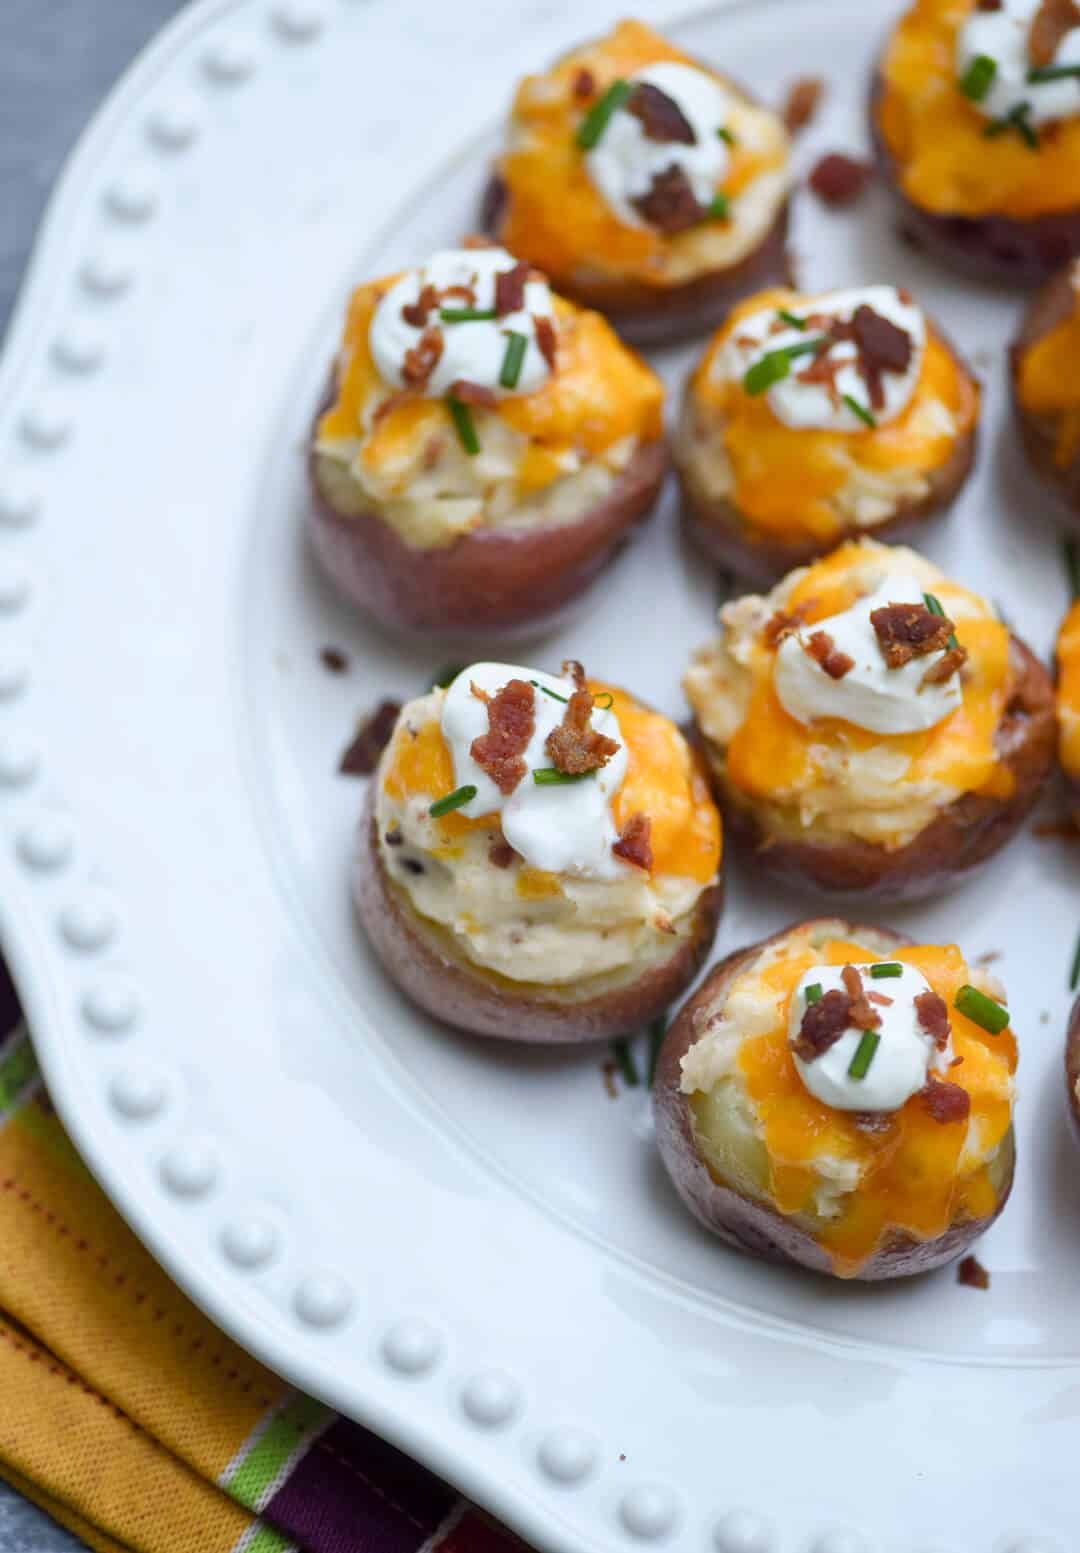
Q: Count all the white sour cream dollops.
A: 7